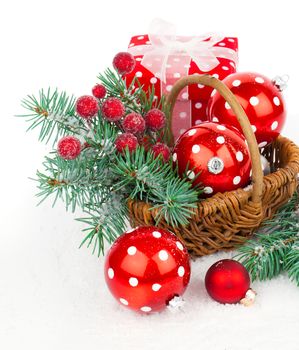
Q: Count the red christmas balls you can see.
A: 4